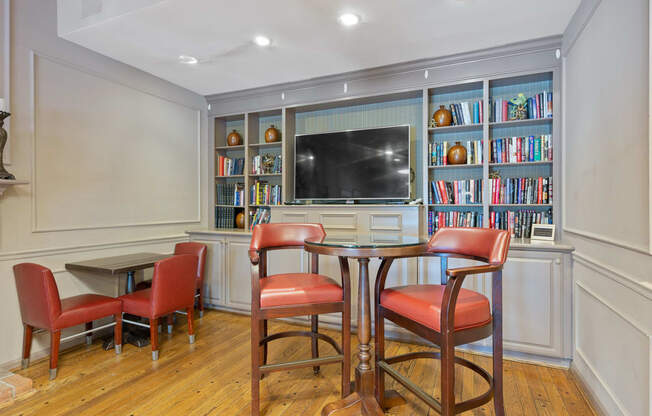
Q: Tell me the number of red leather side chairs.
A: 3